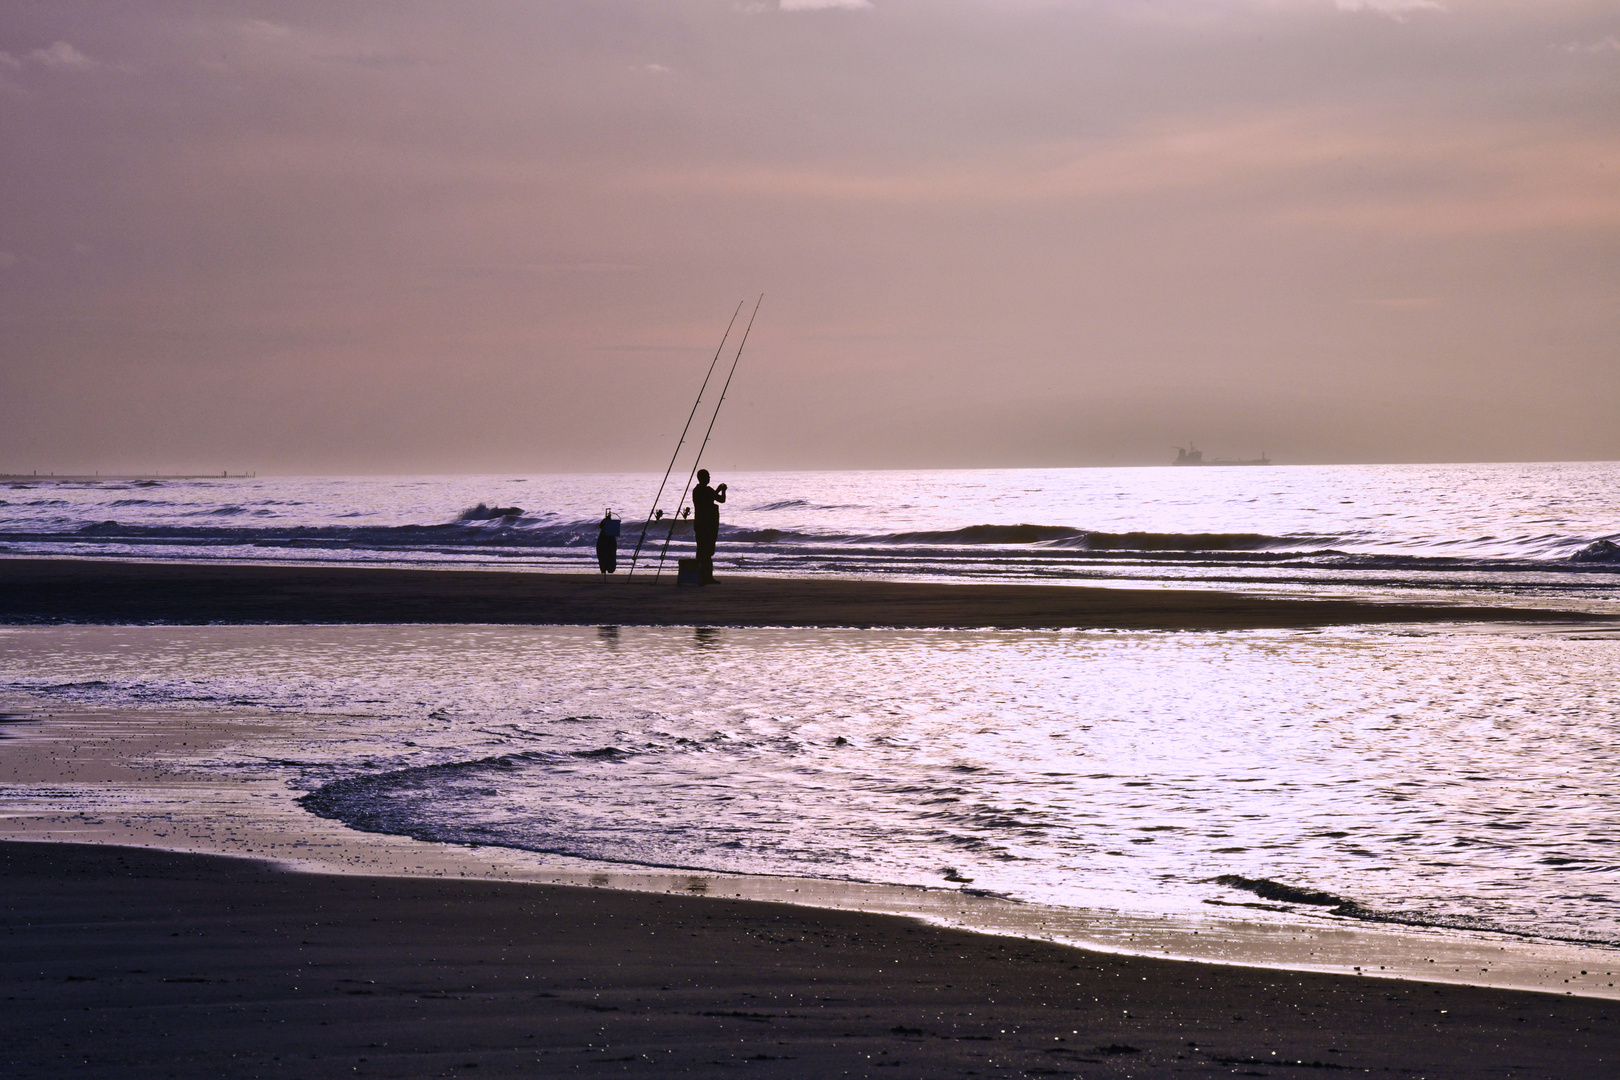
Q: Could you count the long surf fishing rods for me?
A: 2